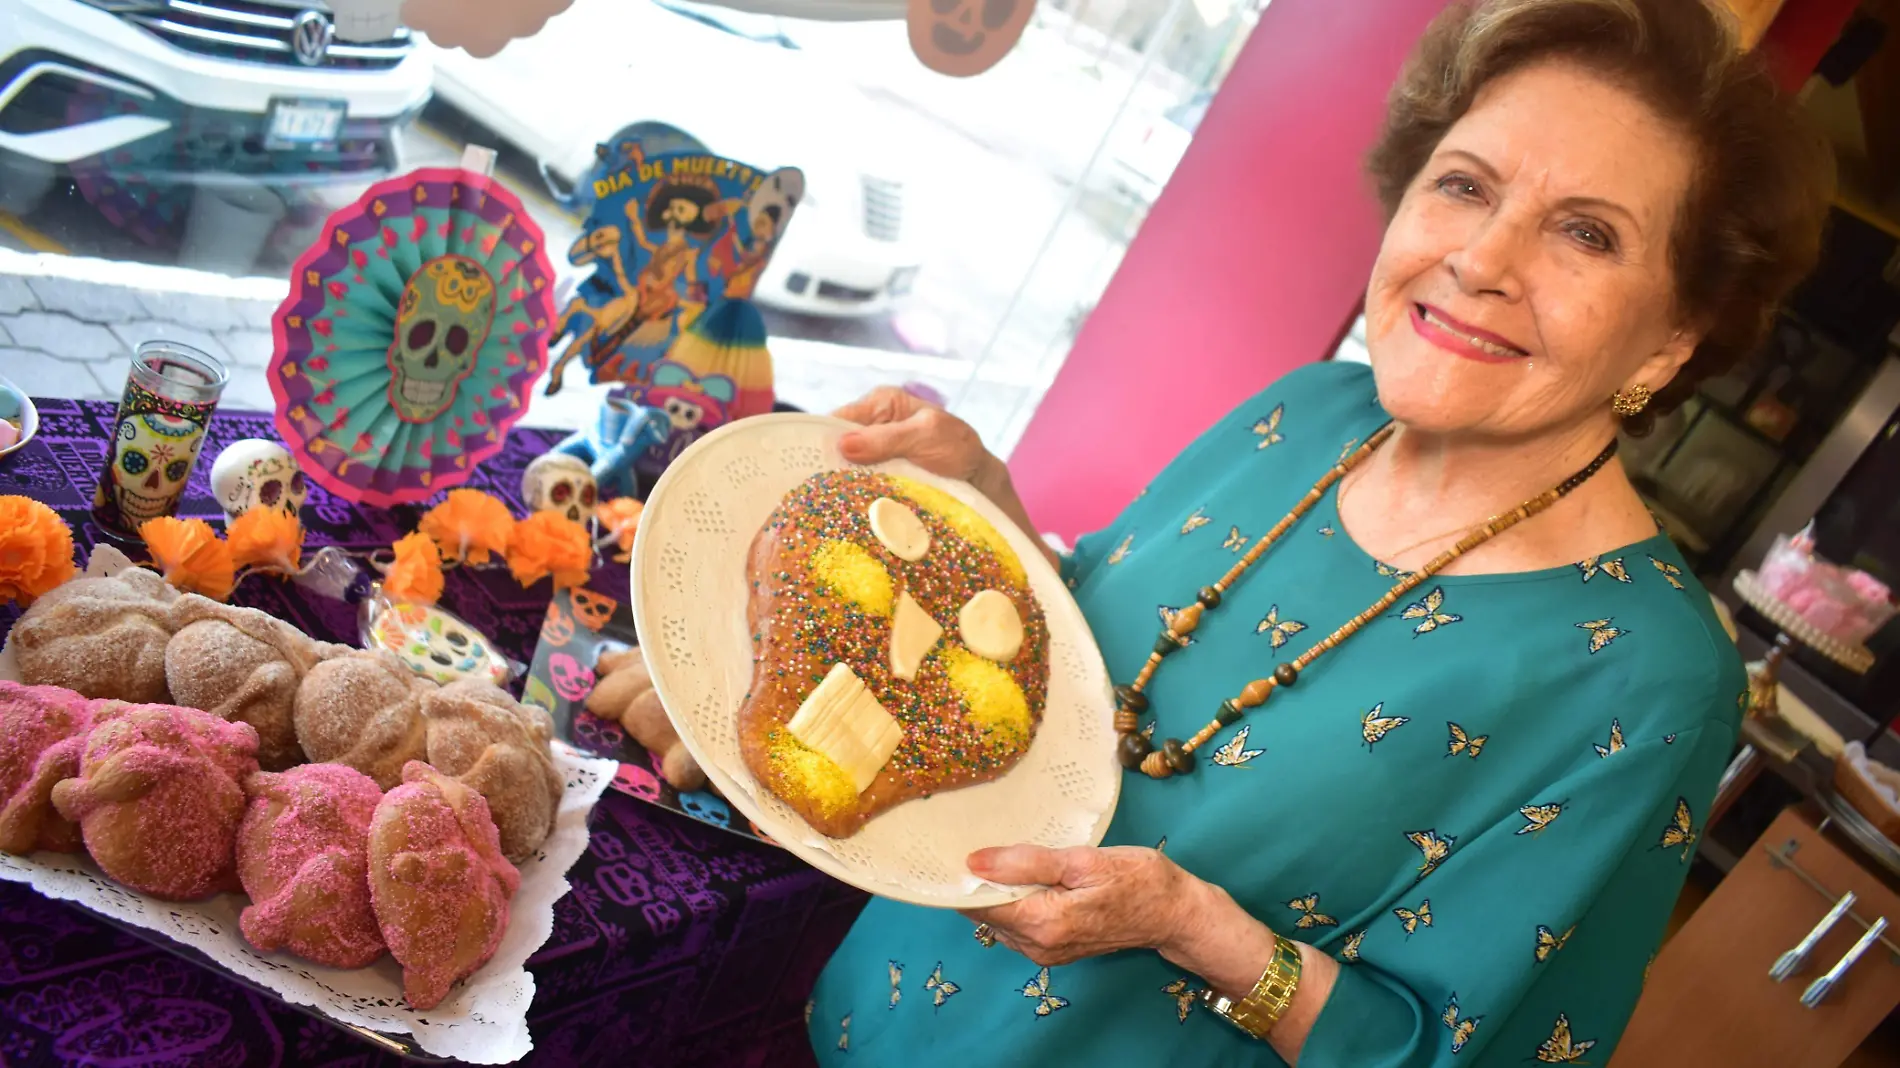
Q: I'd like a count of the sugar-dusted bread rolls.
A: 8